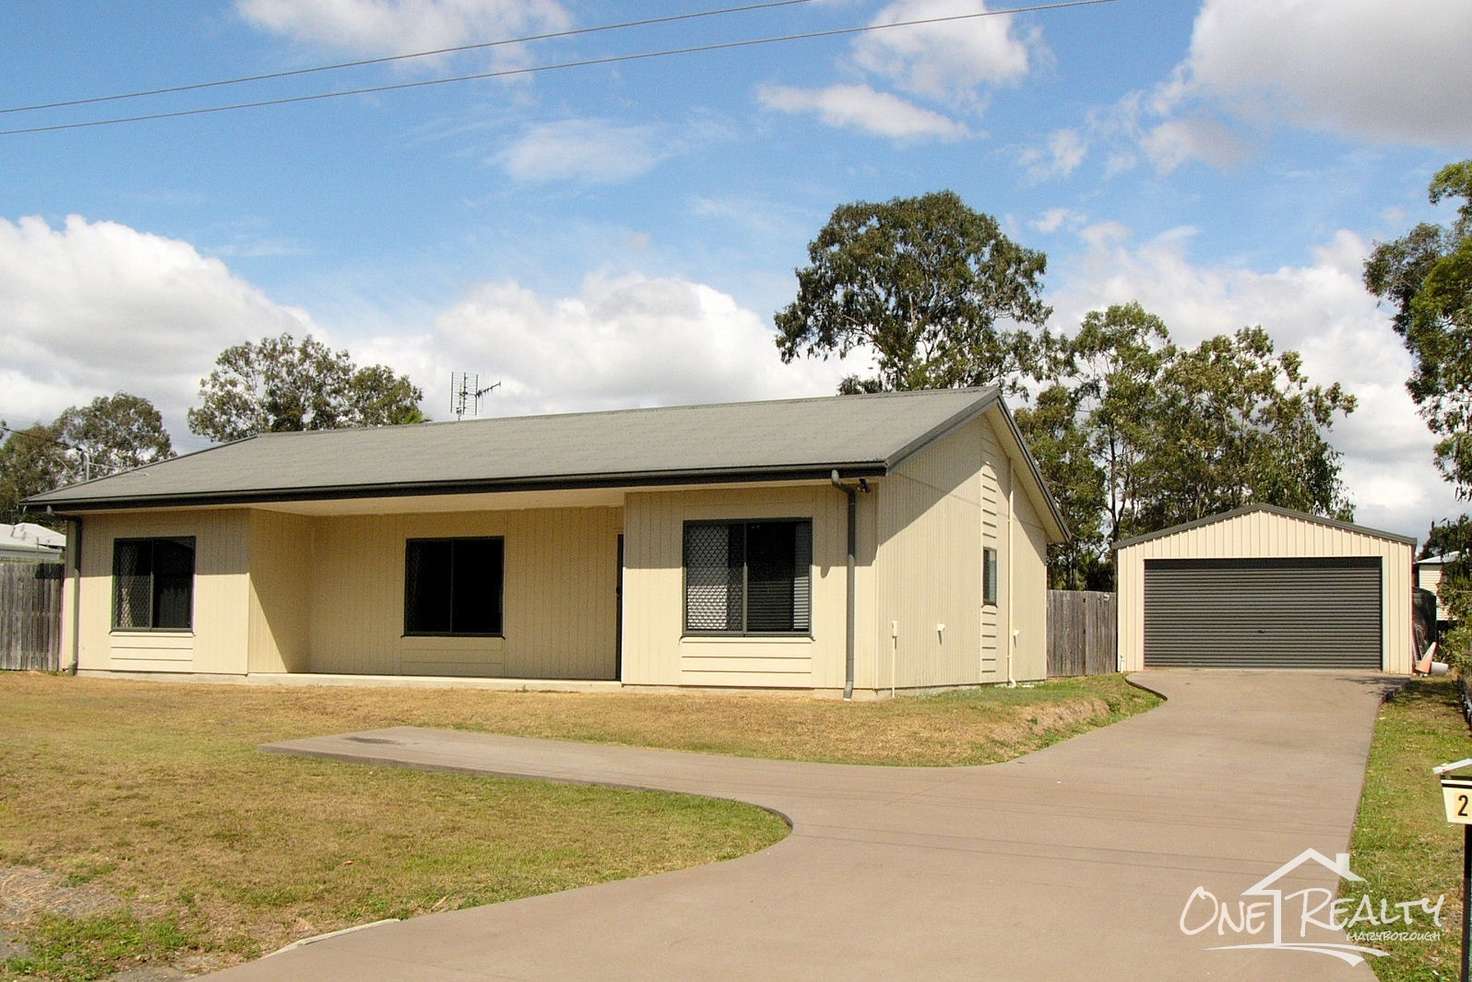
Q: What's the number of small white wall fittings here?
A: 3